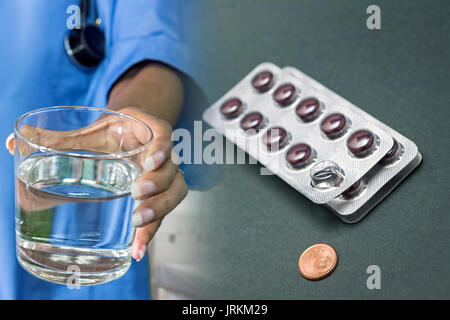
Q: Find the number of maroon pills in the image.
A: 11